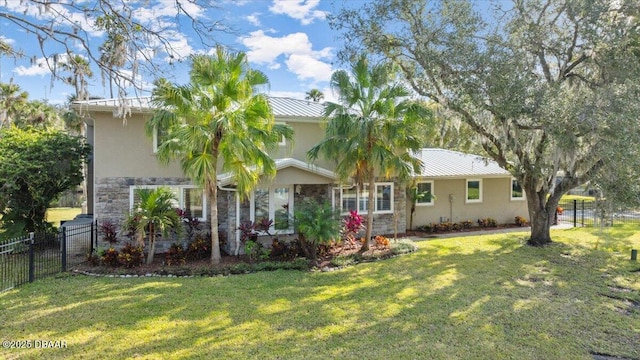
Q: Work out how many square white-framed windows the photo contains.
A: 3